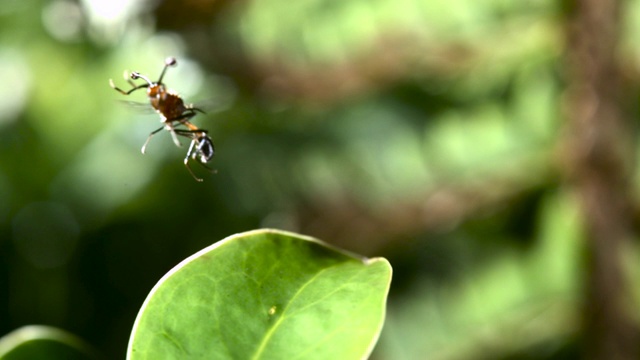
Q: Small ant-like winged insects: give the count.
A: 1